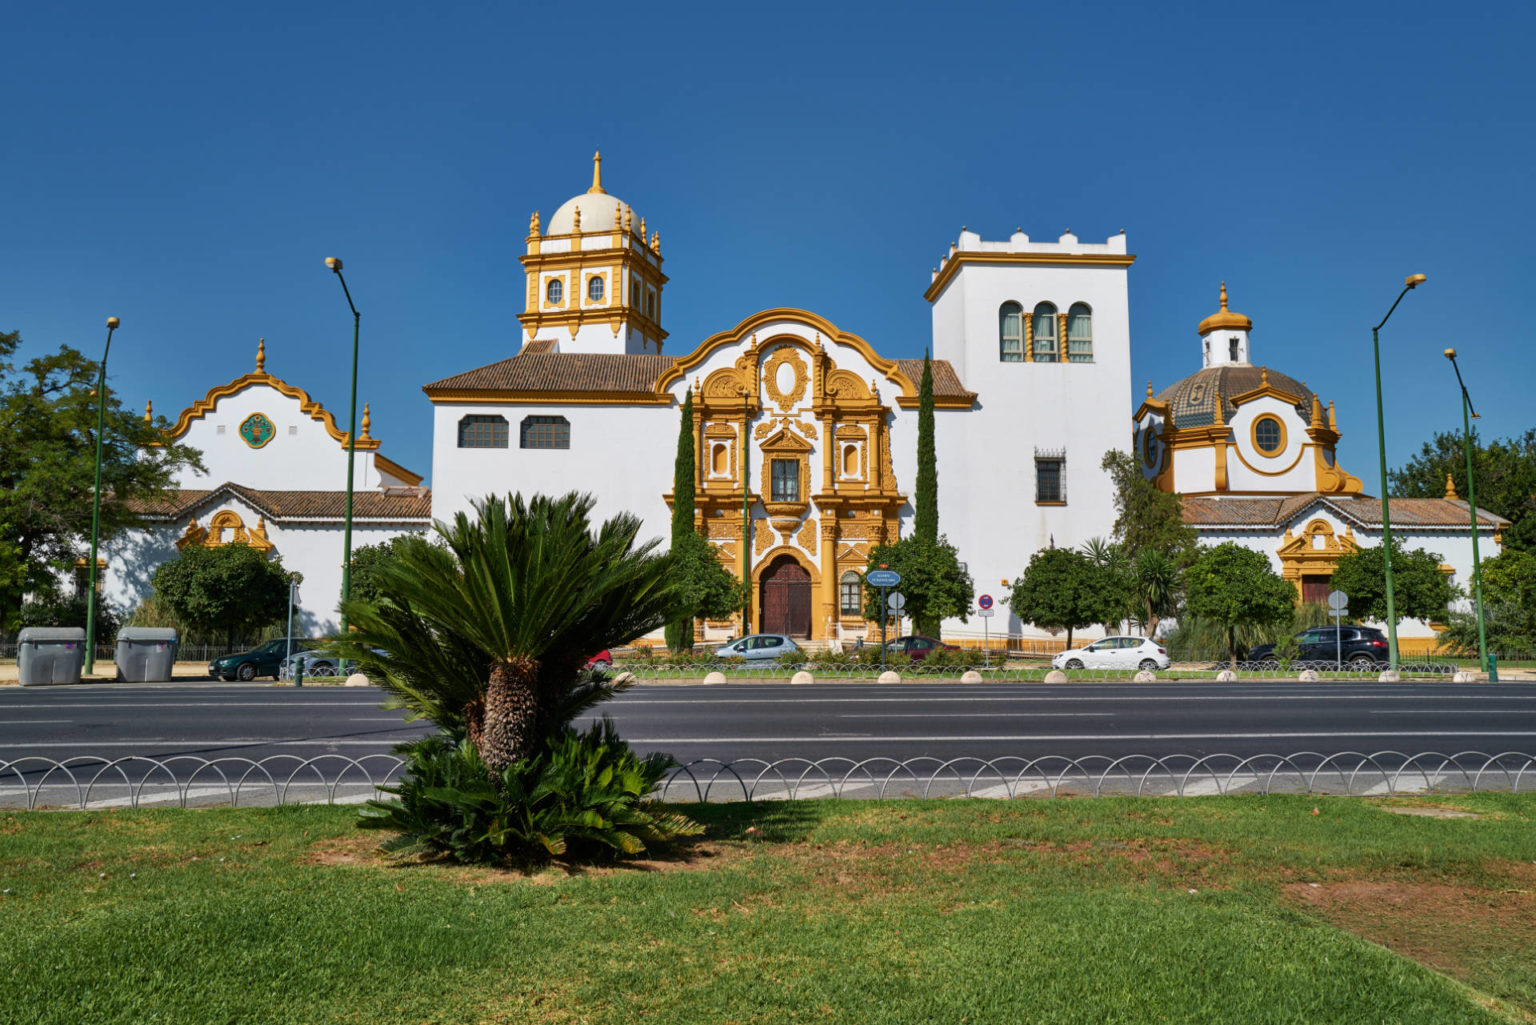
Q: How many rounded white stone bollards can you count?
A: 12